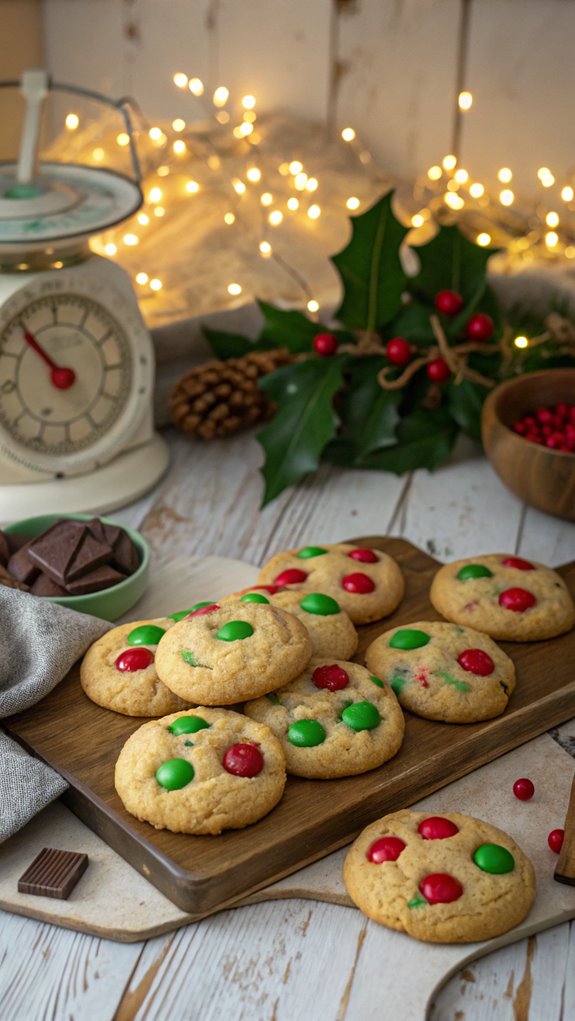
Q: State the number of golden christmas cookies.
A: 9